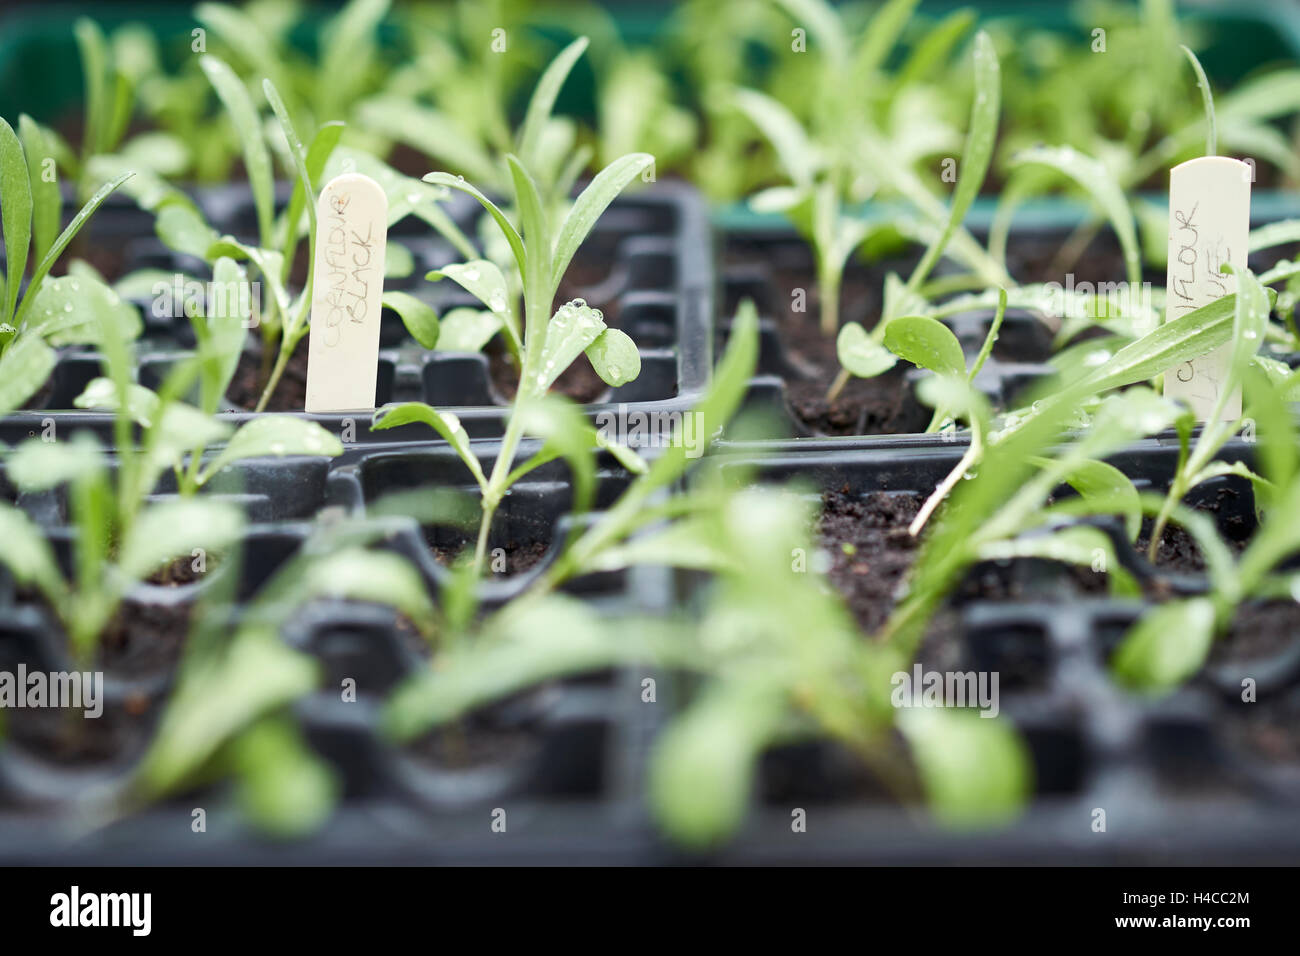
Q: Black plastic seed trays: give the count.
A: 4